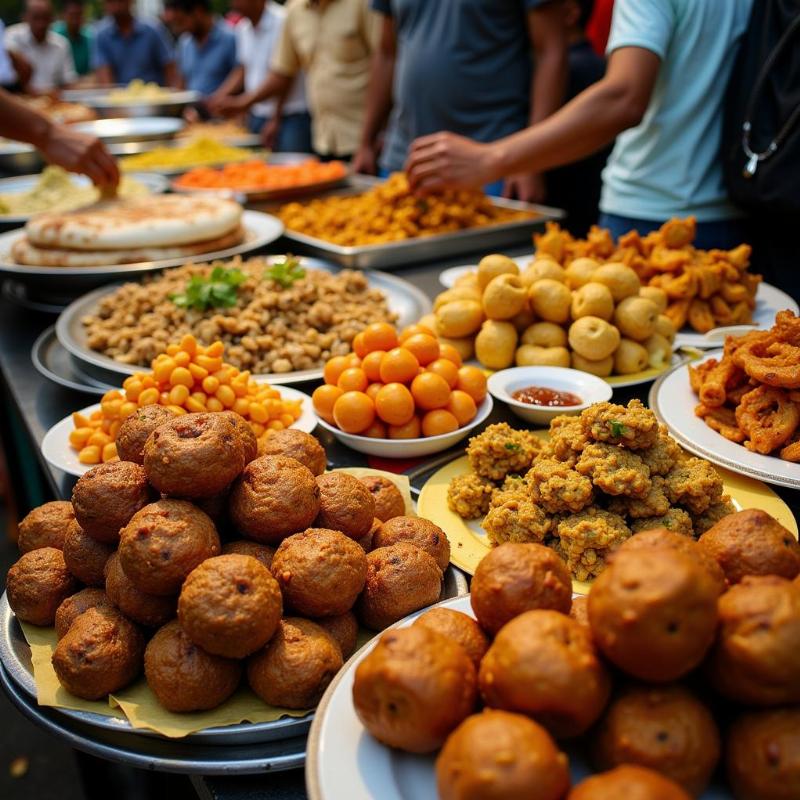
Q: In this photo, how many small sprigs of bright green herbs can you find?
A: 2